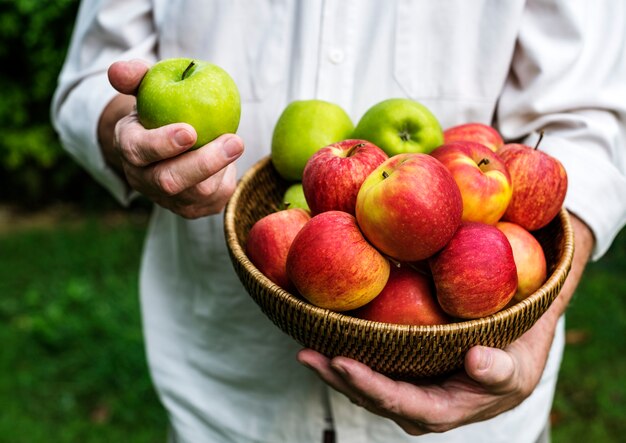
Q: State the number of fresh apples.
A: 14